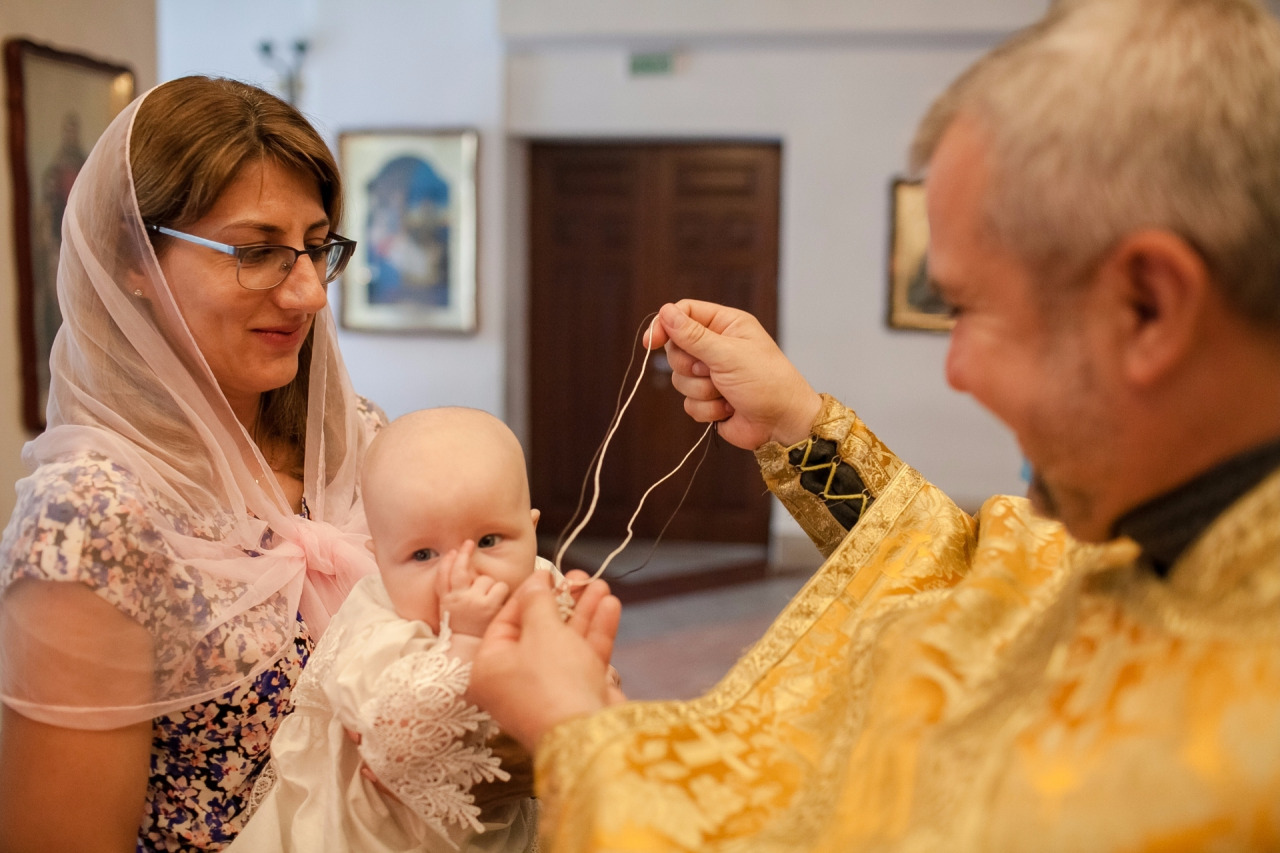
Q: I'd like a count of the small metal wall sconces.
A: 1